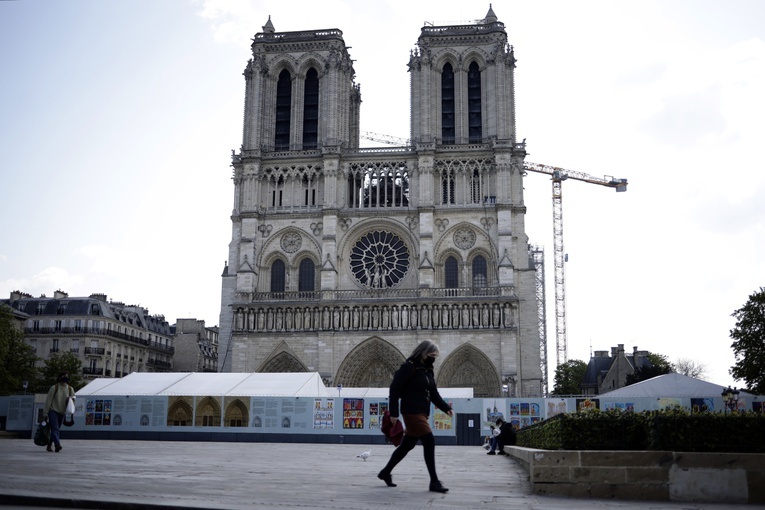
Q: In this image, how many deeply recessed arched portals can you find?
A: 3